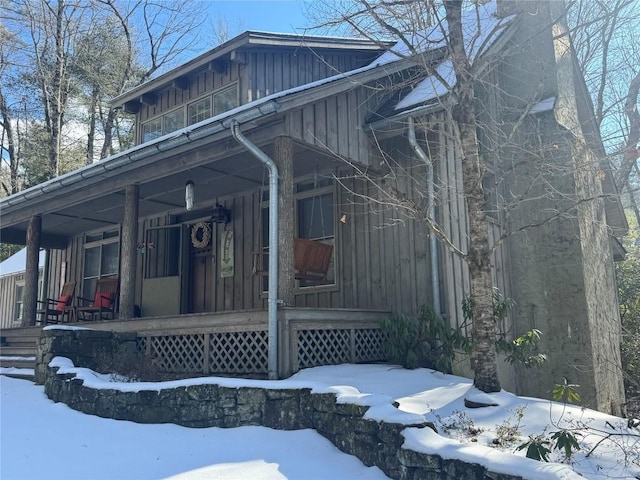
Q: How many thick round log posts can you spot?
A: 3